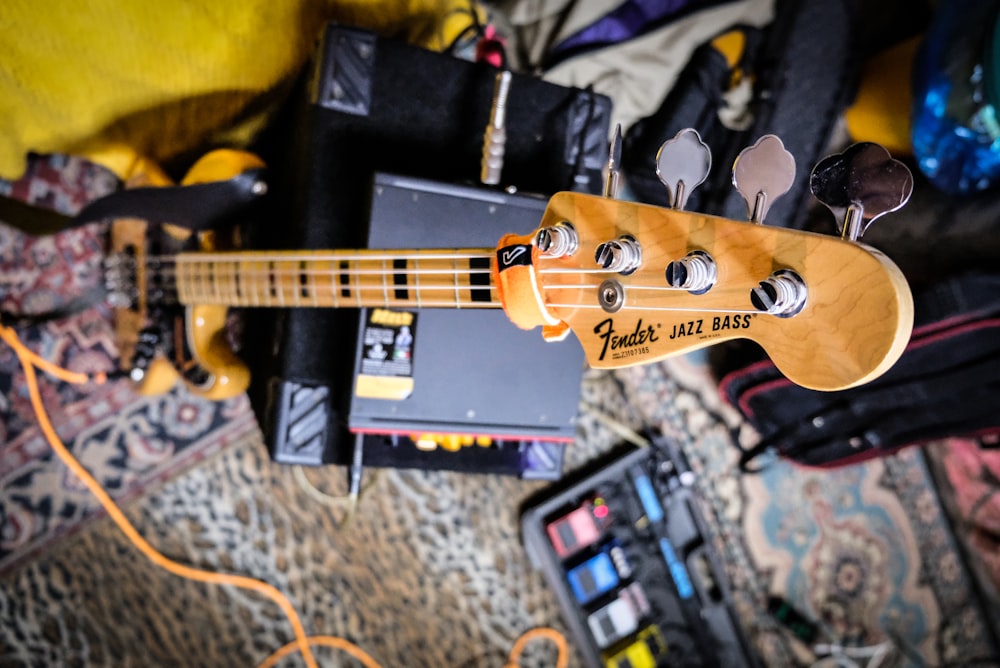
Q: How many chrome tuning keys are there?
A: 4